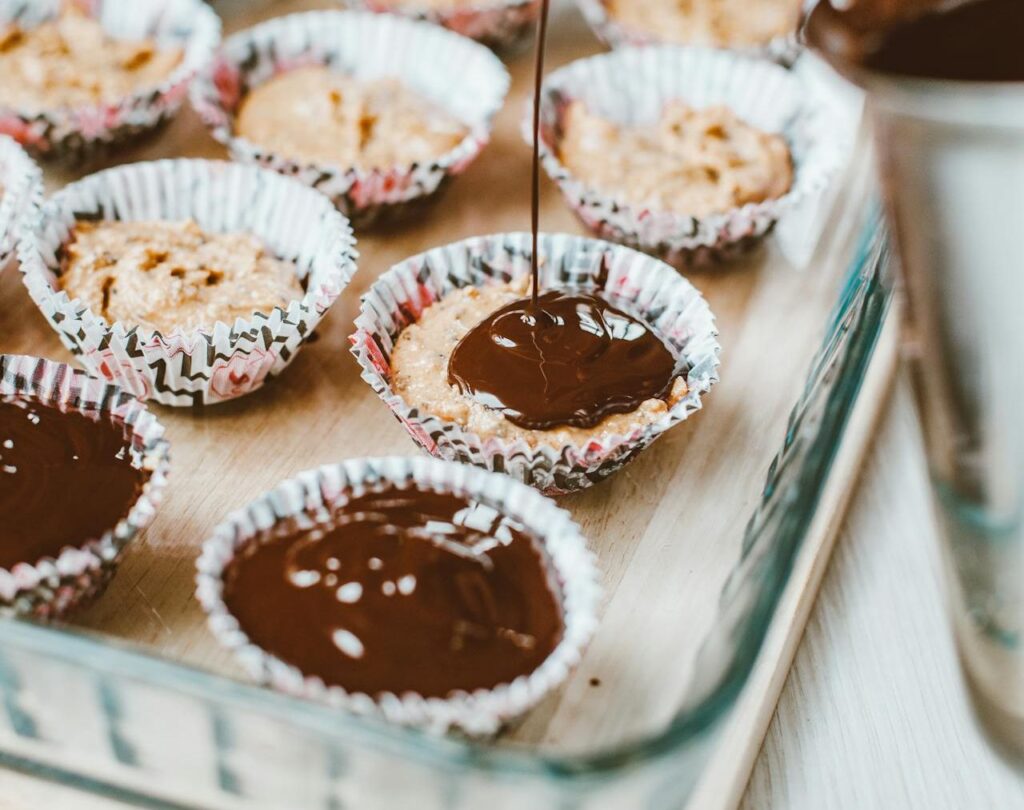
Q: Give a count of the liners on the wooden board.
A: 10